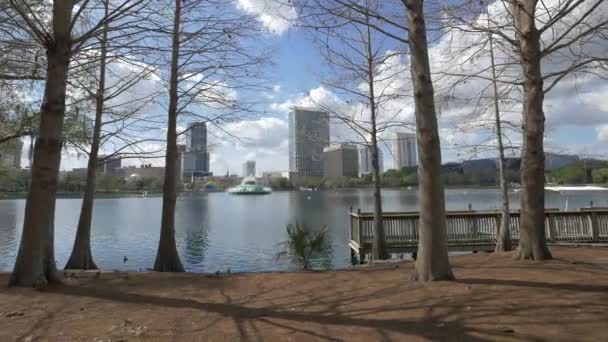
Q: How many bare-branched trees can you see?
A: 7